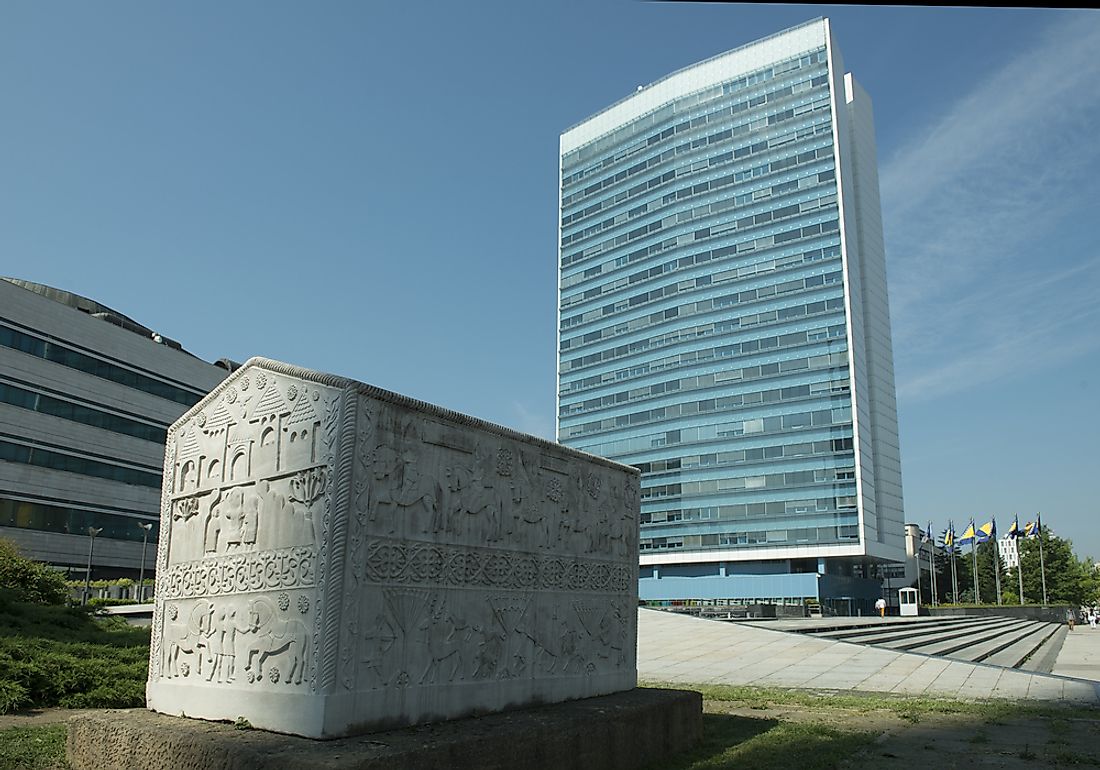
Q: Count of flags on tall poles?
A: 6